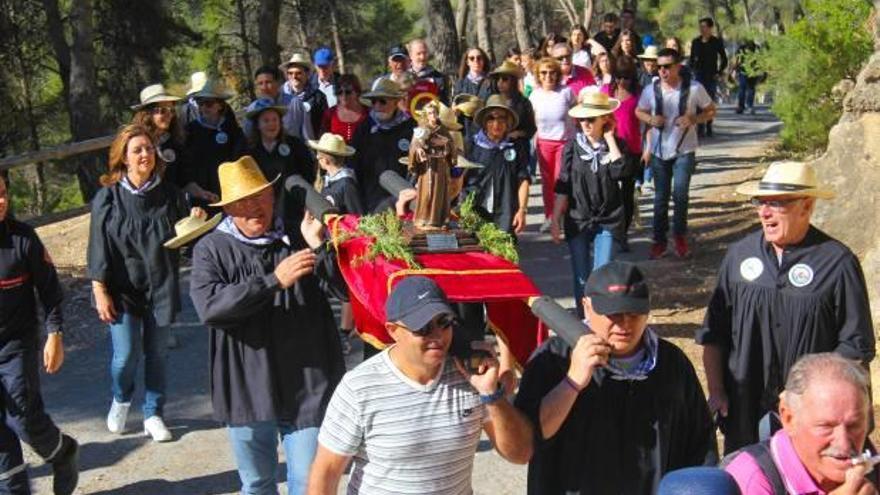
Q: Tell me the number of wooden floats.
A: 1